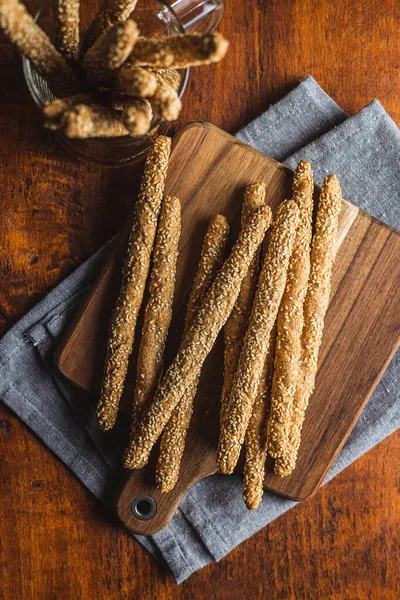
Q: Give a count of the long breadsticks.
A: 9